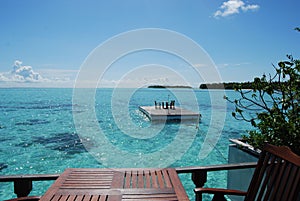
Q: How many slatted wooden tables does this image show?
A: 1